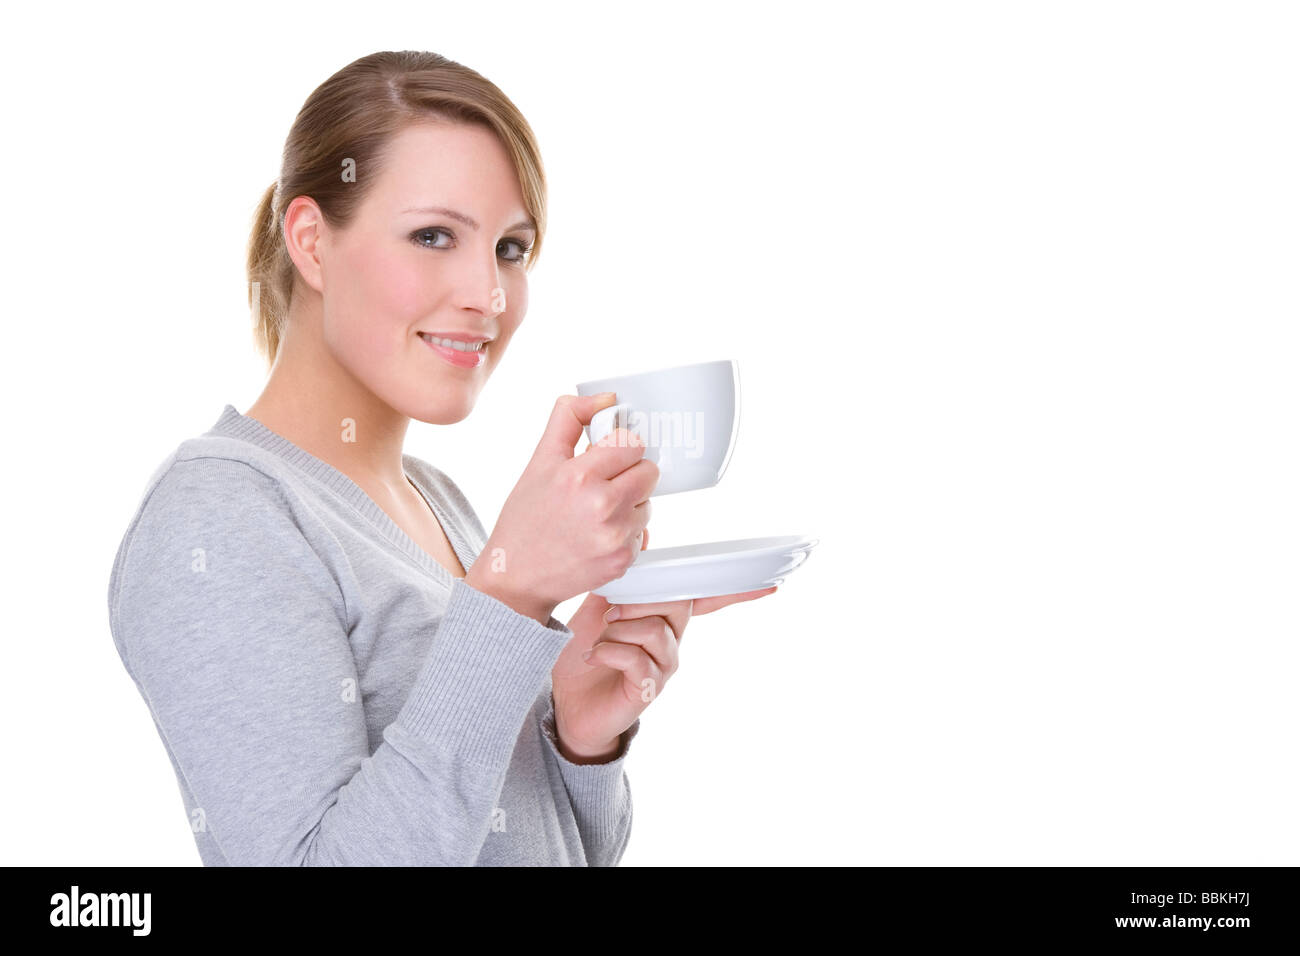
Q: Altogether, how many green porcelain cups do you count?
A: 0